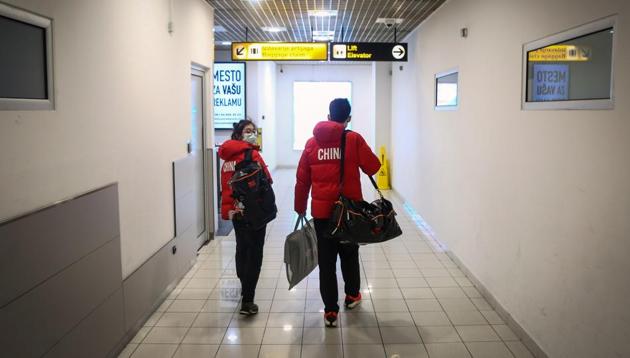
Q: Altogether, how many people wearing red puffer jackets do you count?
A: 2